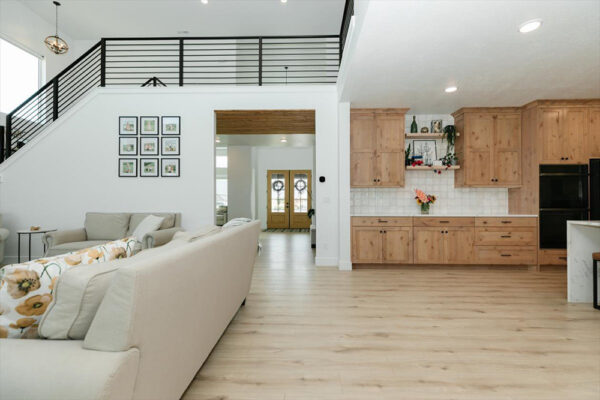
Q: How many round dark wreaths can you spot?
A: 2